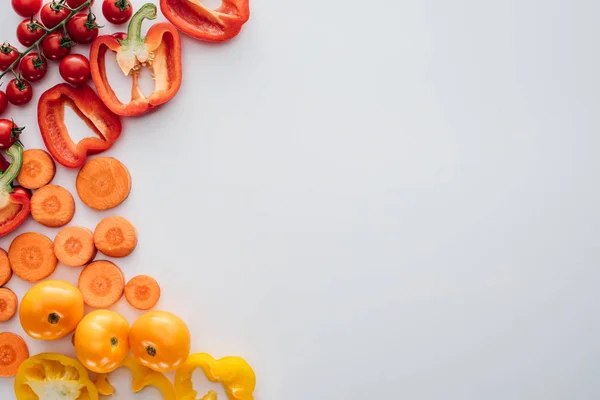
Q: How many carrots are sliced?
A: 11